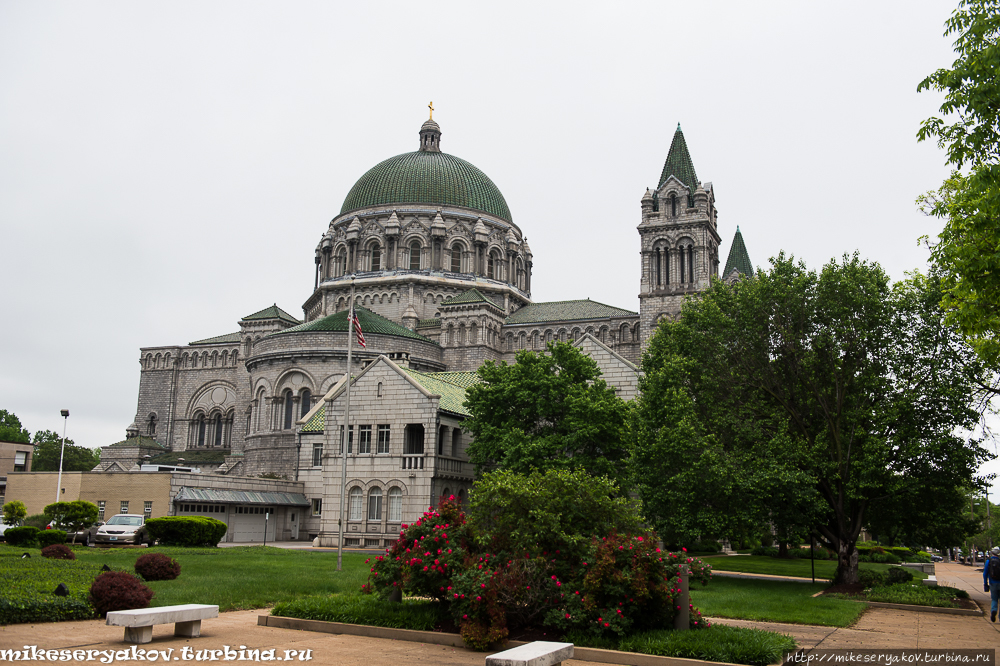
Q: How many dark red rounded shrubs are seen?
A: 3